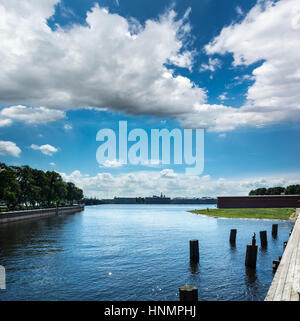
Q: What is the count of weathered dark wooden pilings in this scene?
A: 6